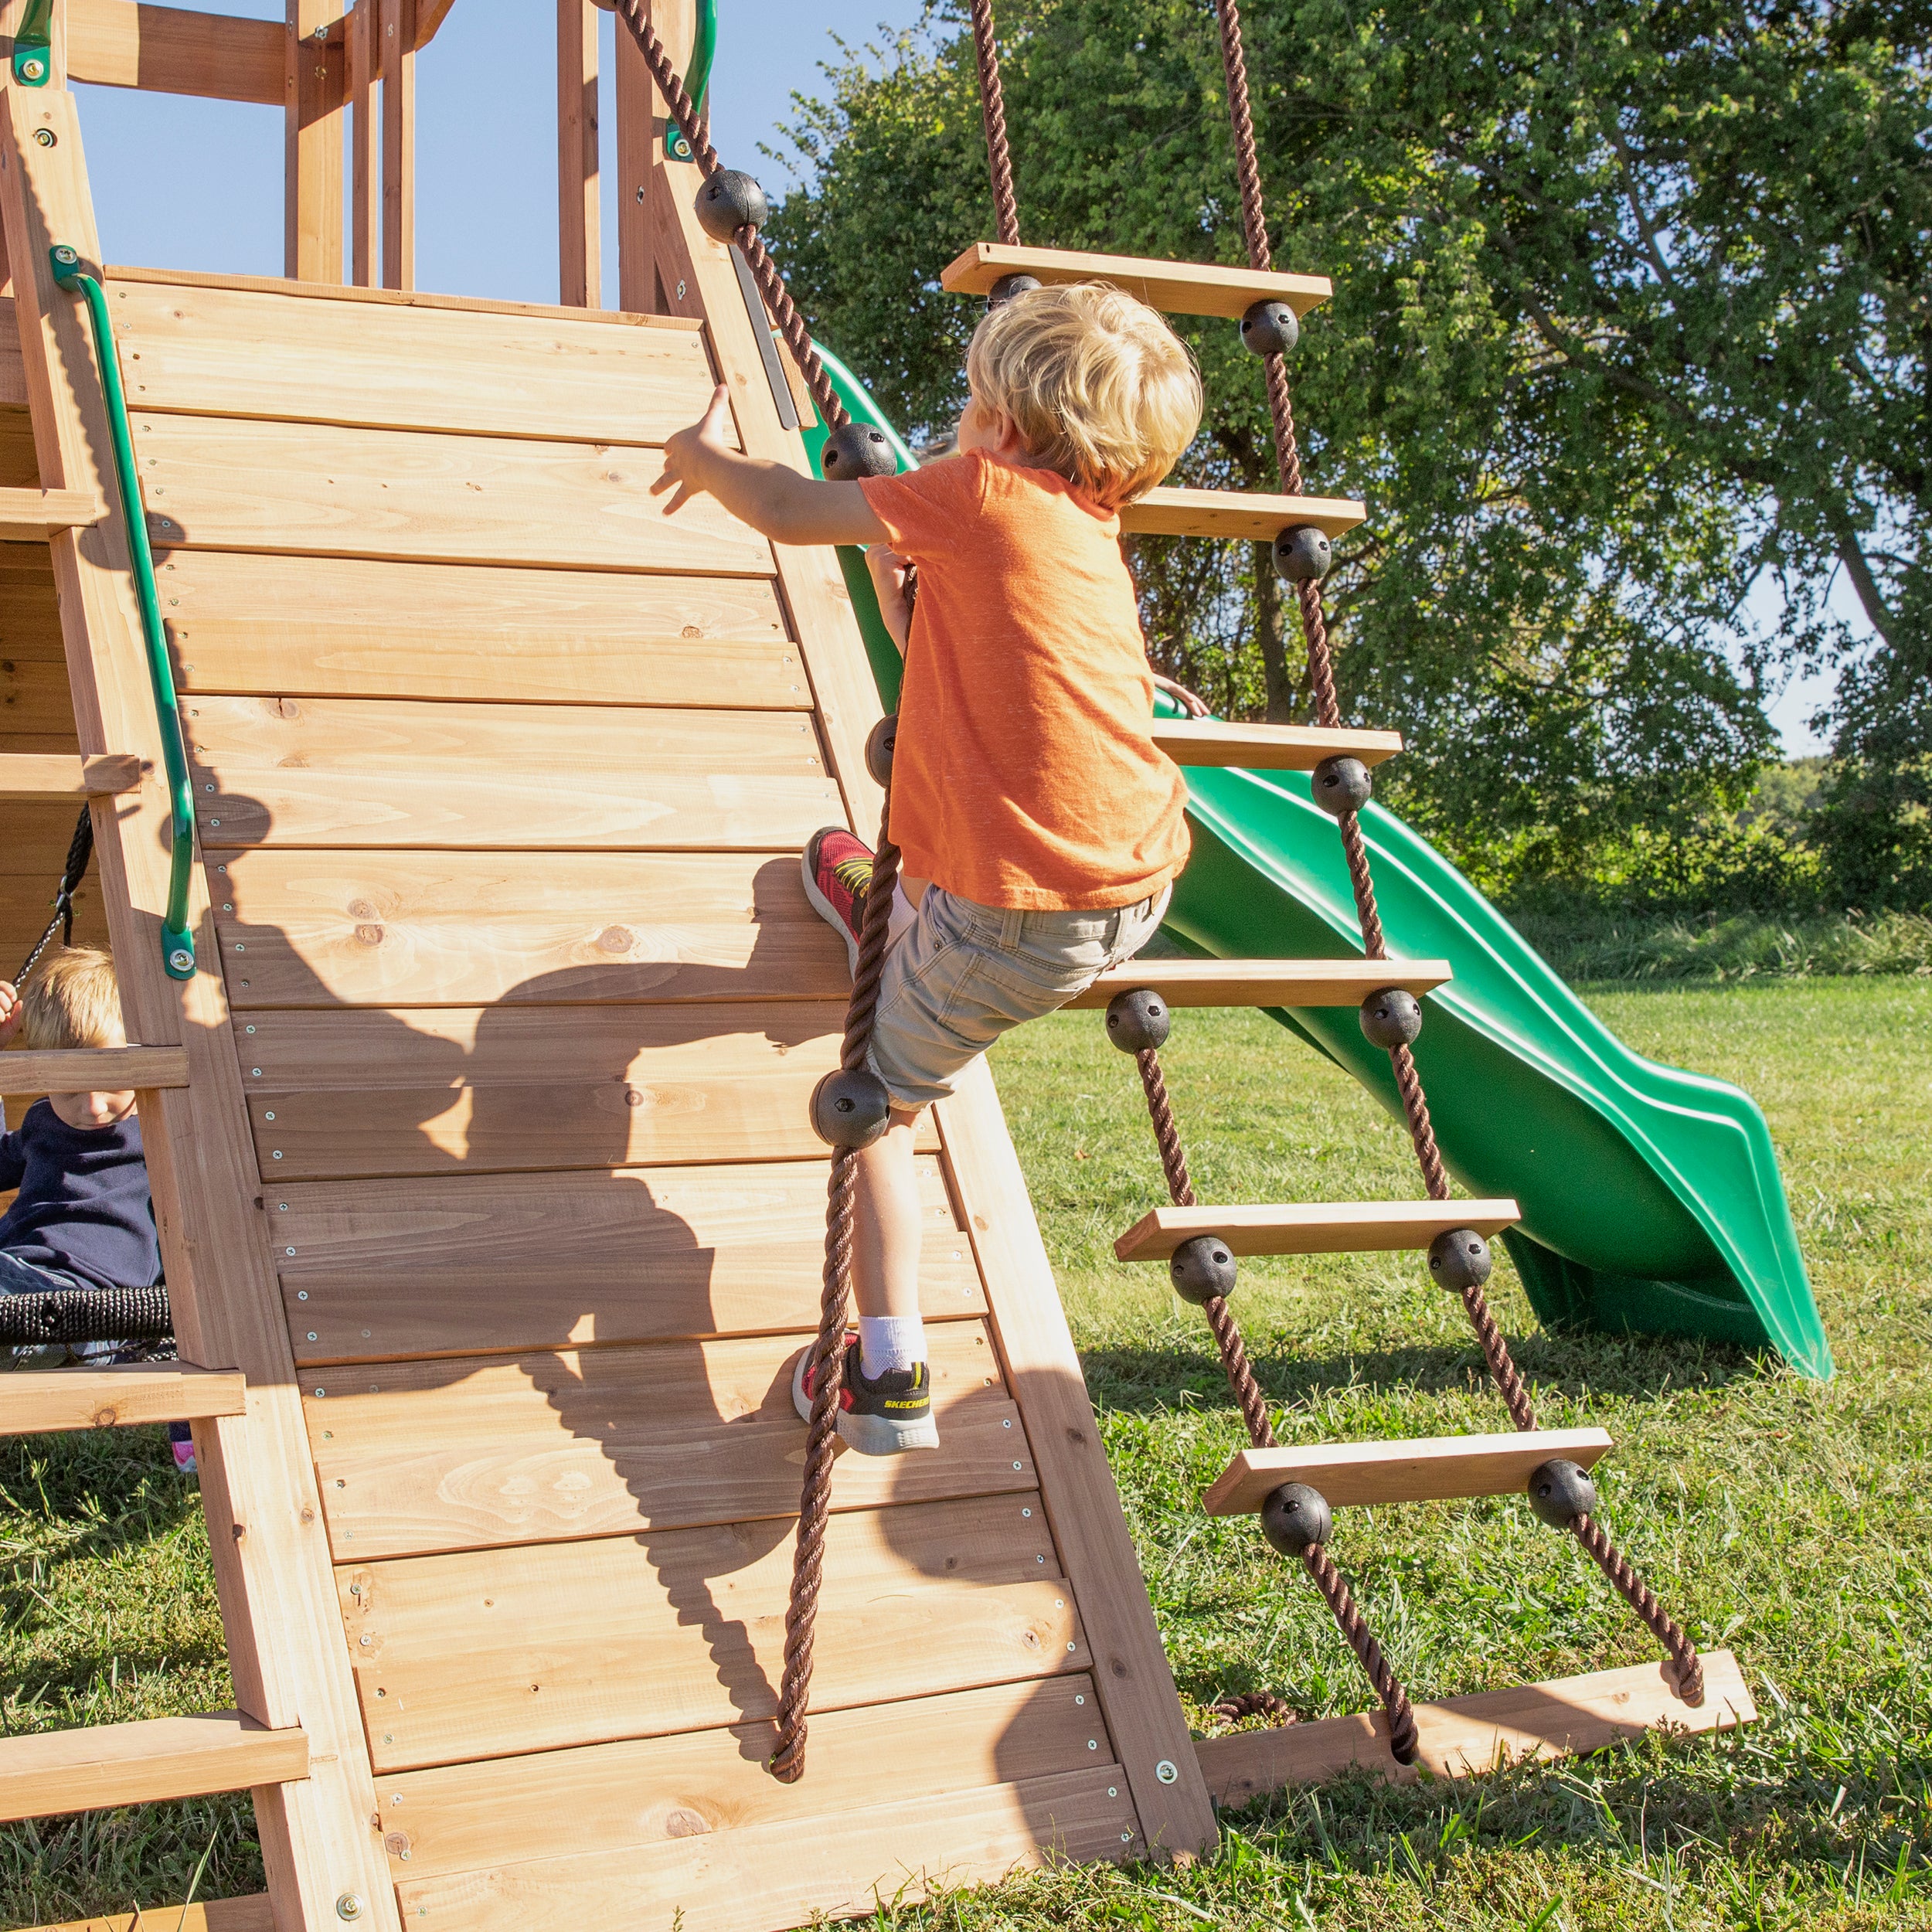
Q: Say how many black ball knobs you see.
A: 14